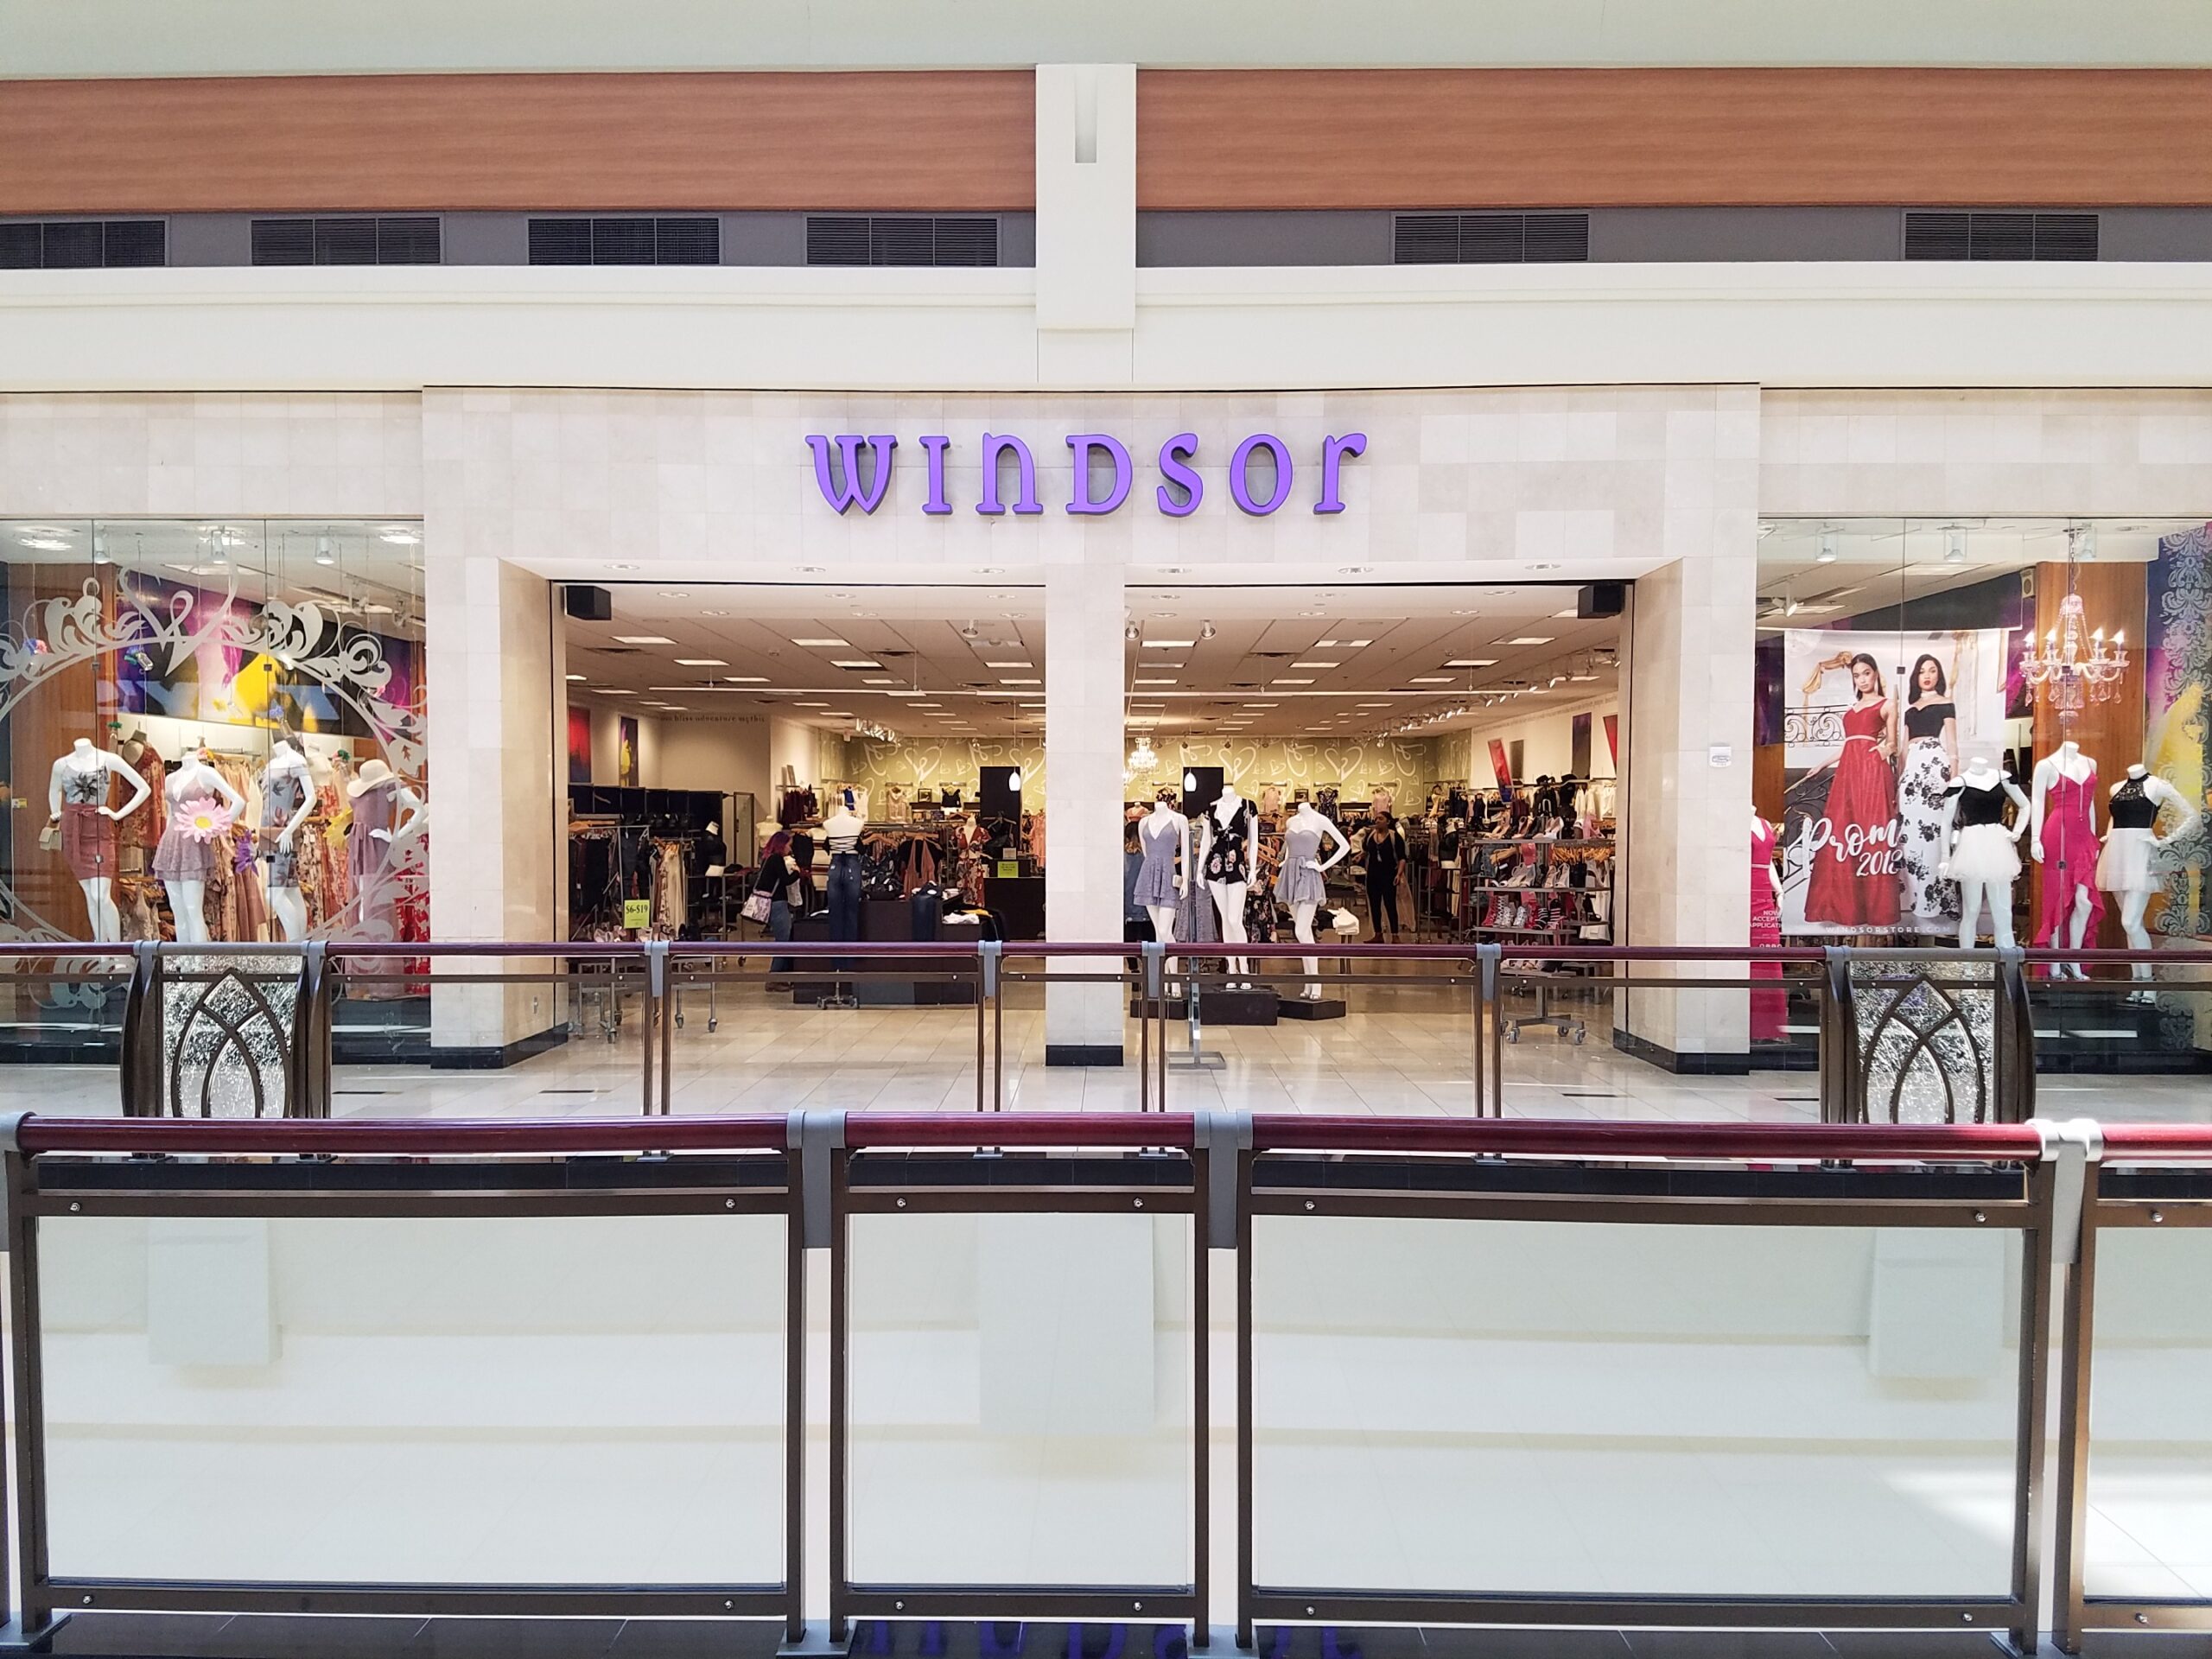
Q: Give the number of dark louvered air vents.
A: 6